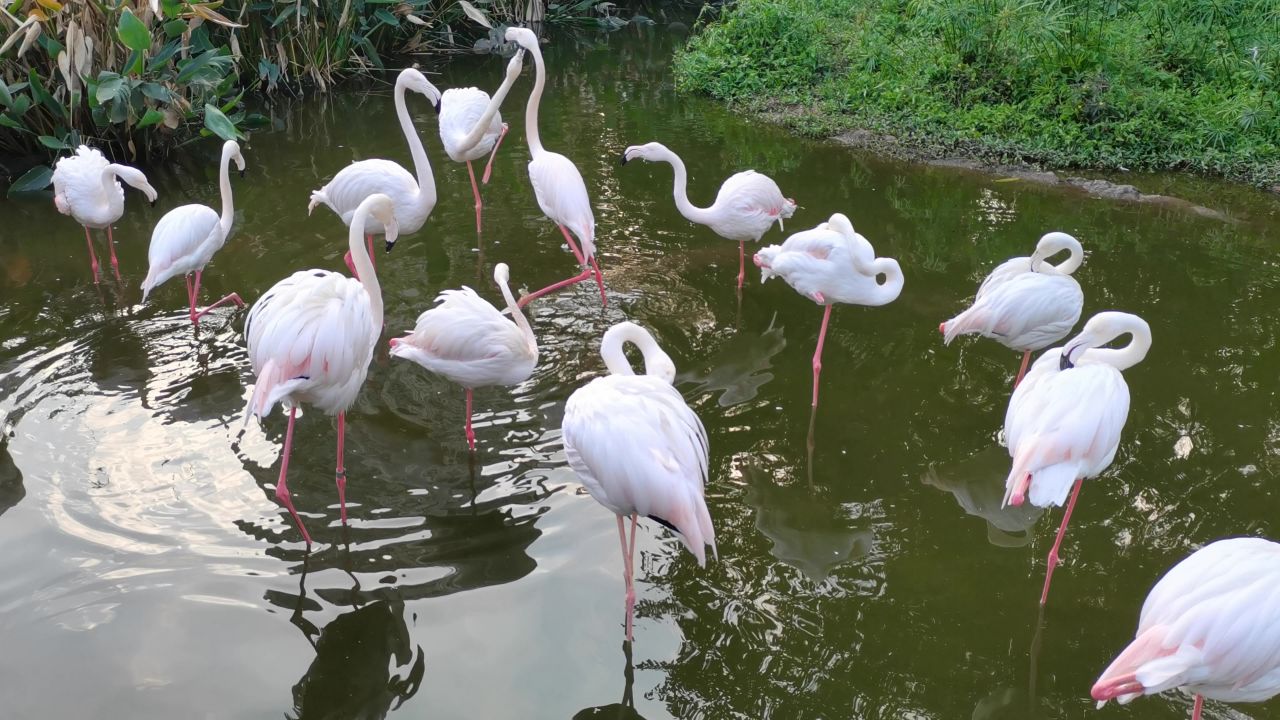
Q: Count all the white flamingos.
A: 13